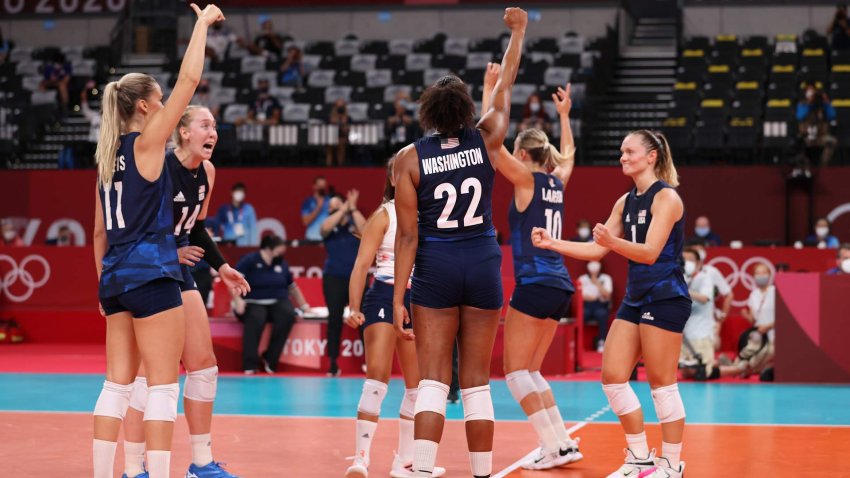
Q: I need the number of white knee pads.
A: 12